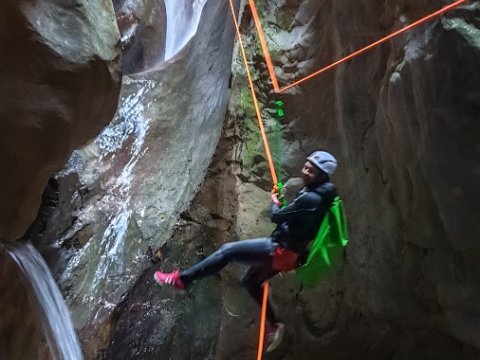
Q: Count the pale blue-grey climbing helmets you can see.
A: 1